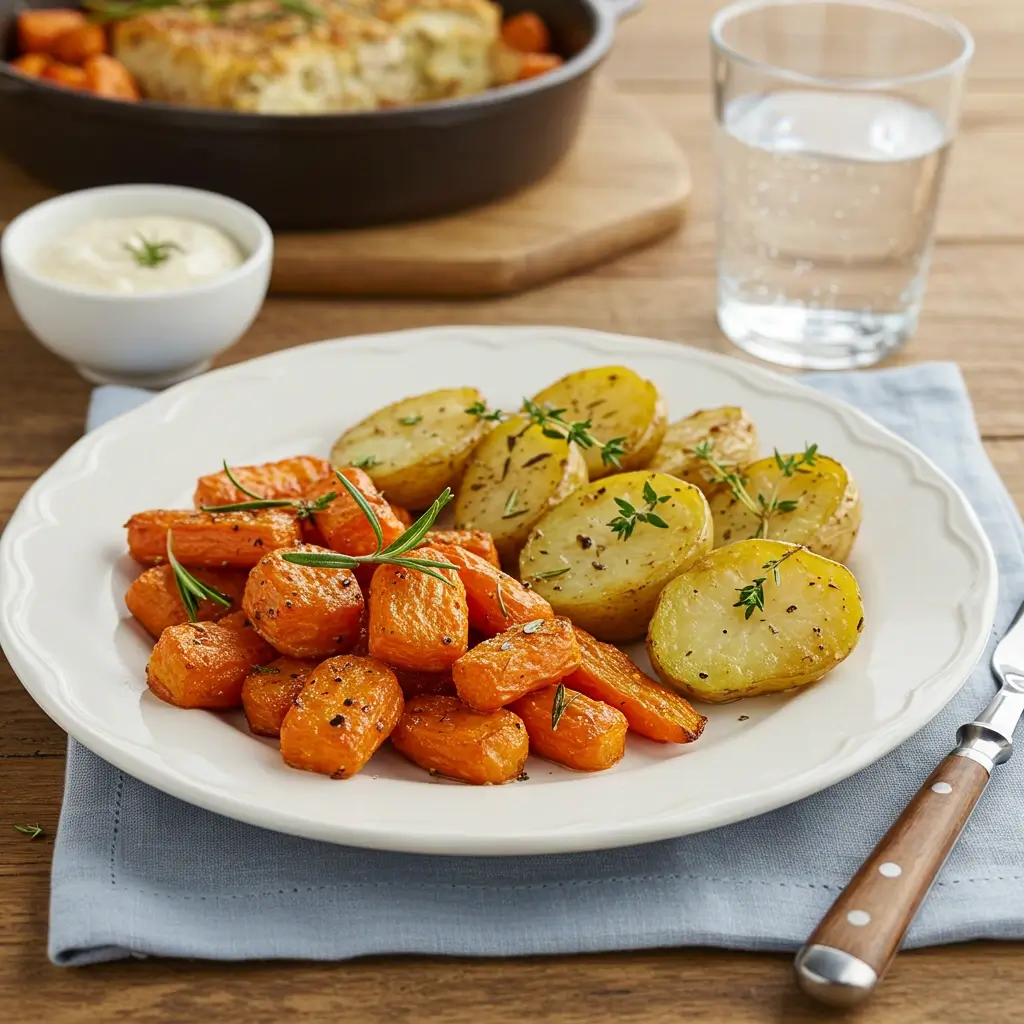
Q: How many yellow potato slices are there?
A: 7